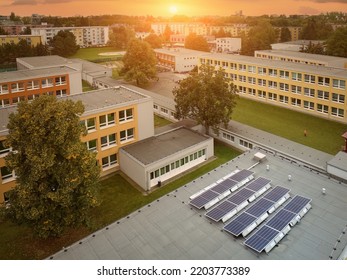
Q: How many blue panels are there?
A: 12